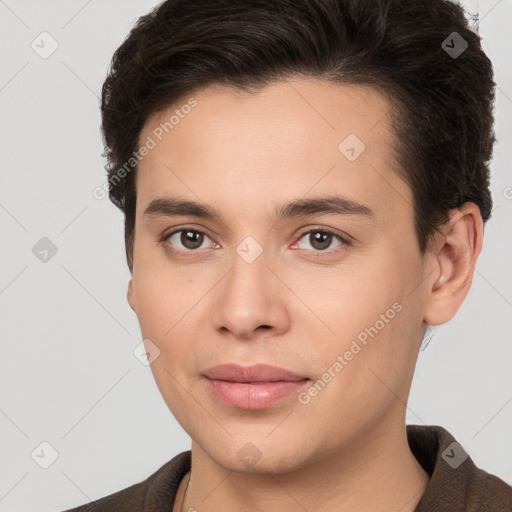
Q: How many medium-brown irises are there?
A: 2